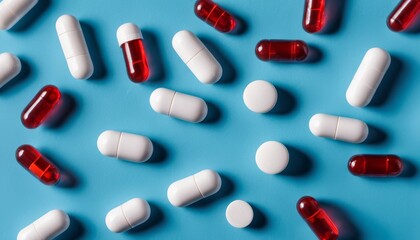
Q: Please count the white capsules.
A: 11